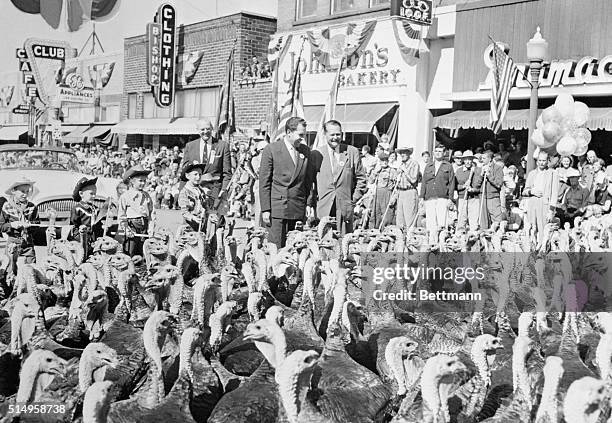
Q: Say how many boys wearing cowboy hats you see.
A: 4